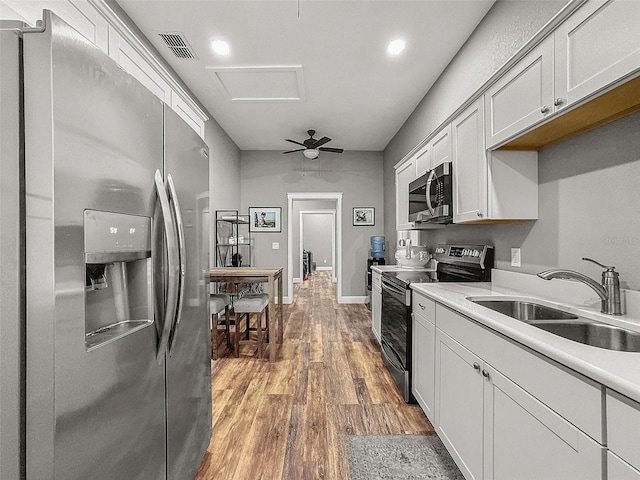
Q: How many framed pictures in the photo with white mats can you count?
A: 2